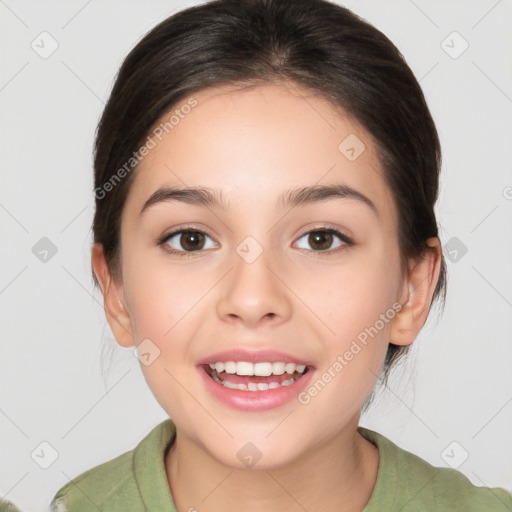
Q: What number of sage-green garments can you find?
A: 1